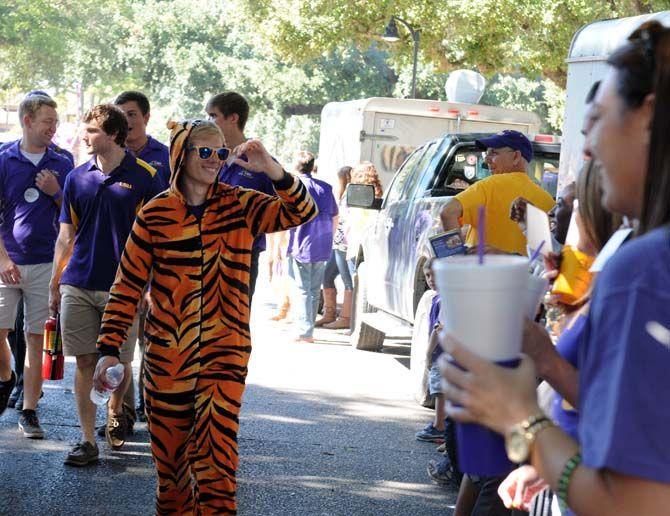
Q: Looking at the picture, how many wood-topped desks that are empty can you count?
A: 0